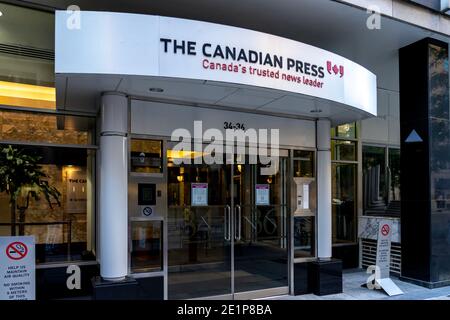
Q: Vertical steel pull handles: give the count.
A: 2